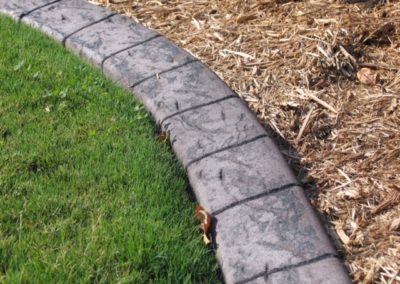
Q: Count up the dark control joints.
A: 8